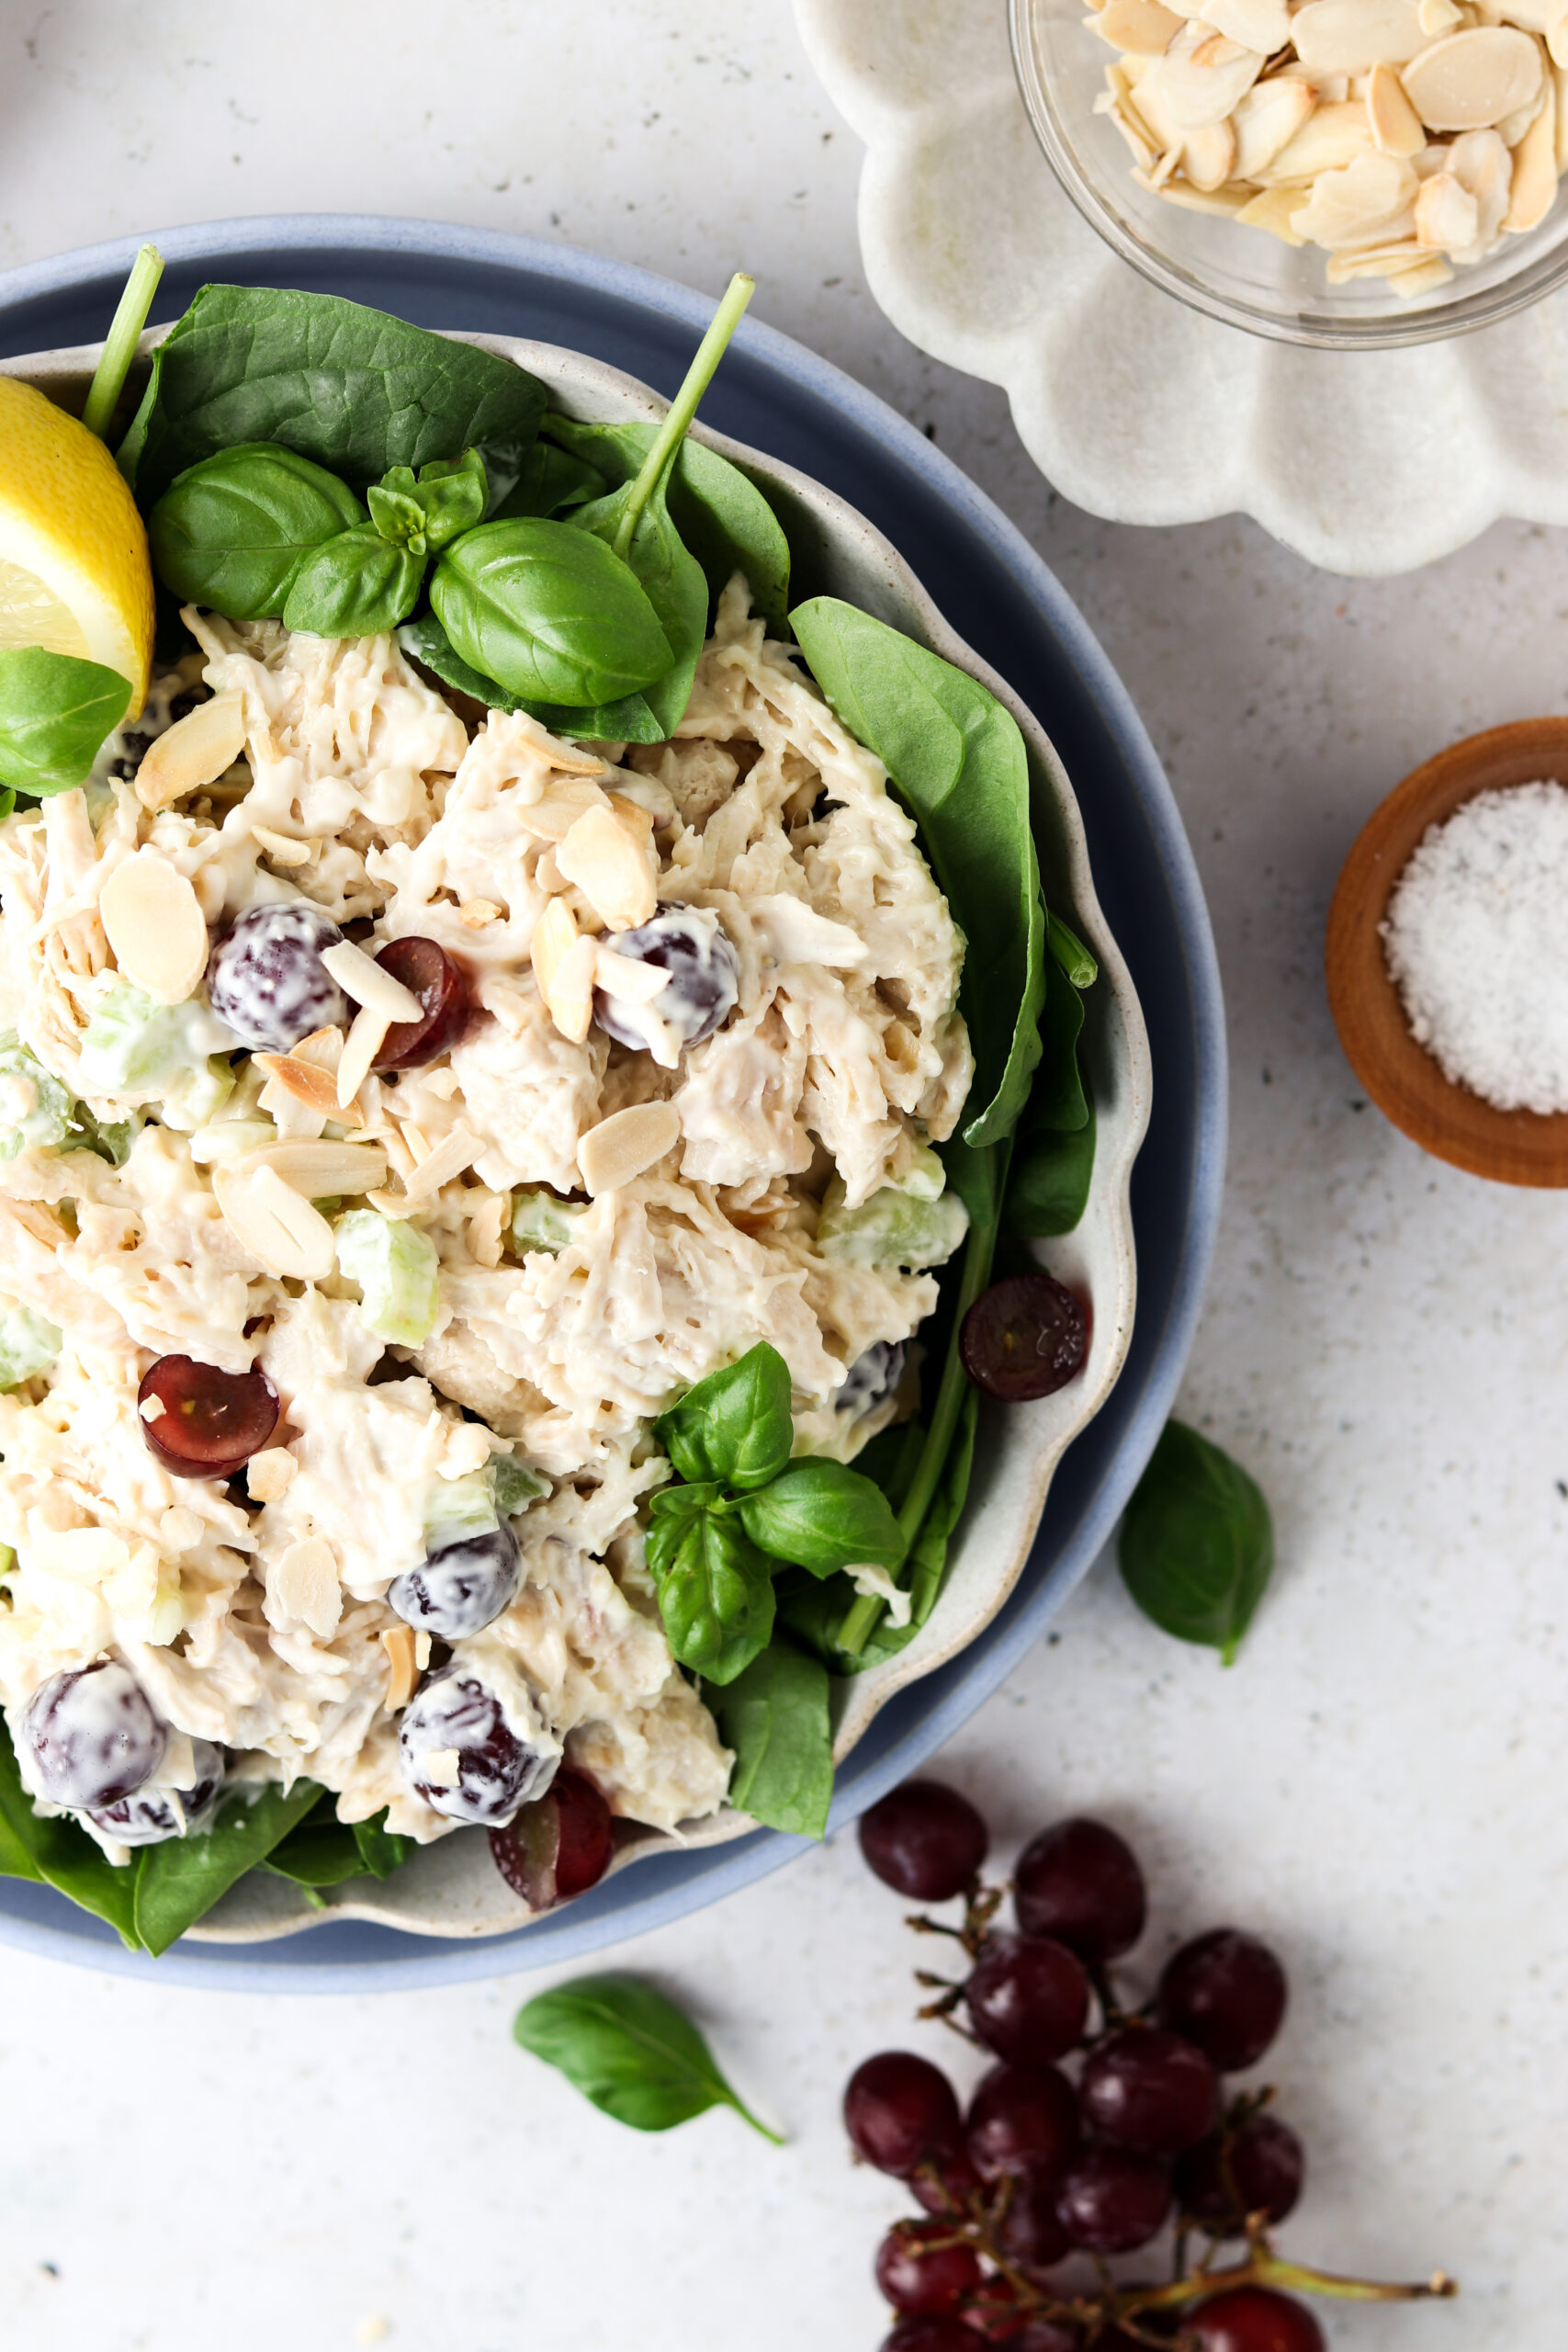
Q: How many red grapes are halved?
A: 4